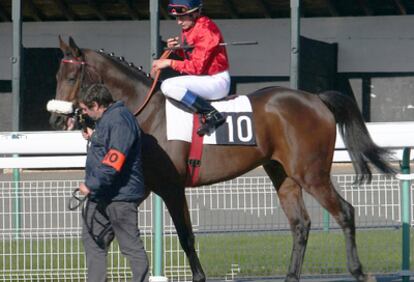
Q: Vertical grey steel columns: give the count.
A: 3